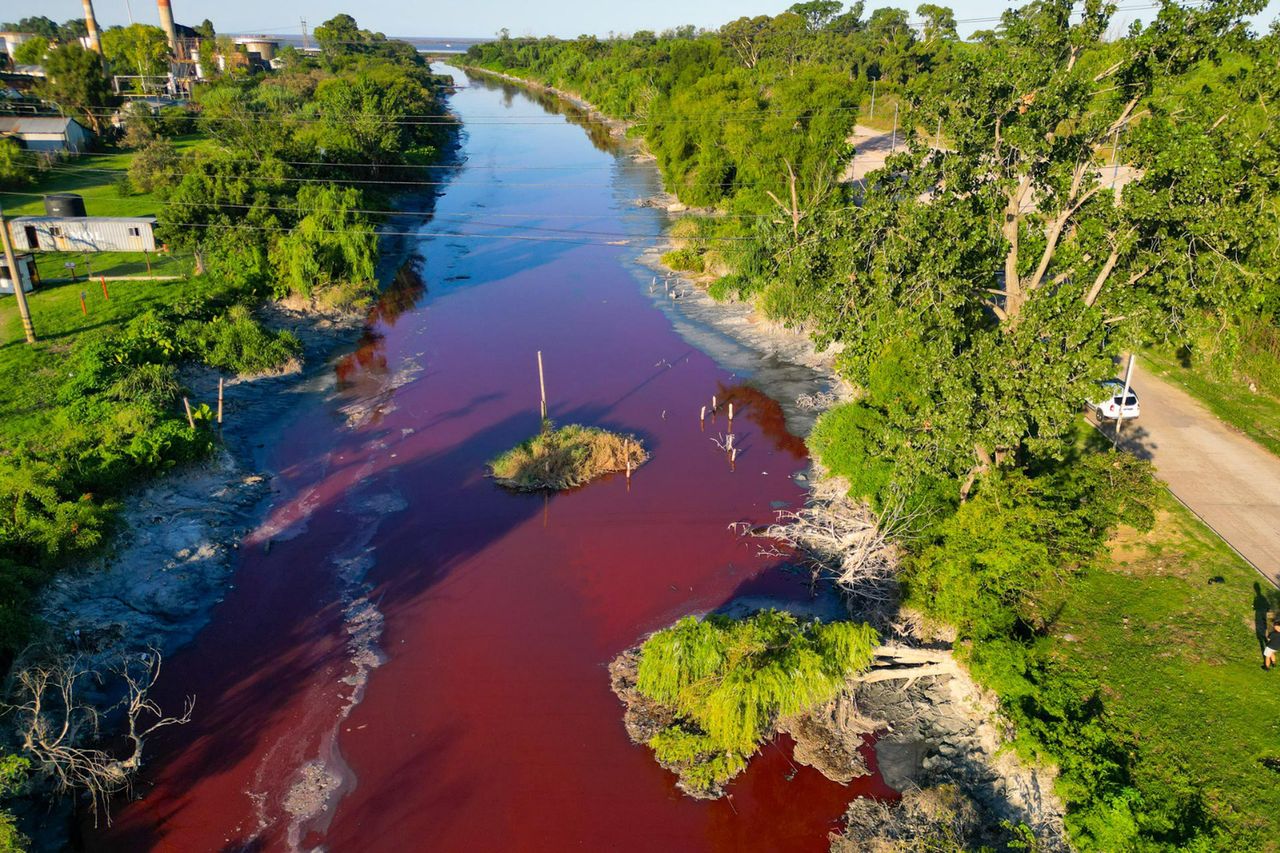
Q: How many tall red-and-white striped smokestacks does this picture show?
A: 2